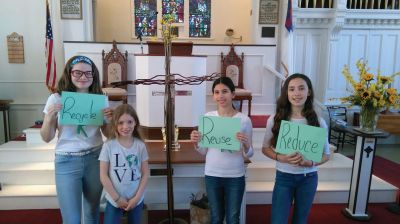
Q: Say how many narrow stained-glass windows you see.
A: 3